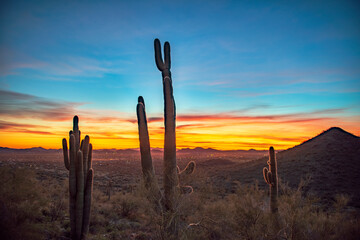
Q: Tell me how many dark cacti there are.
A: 4